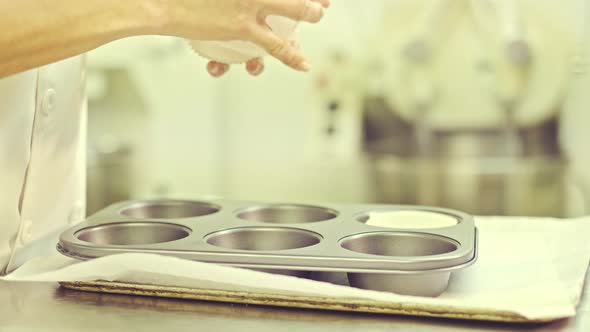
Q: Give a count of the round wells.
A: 6